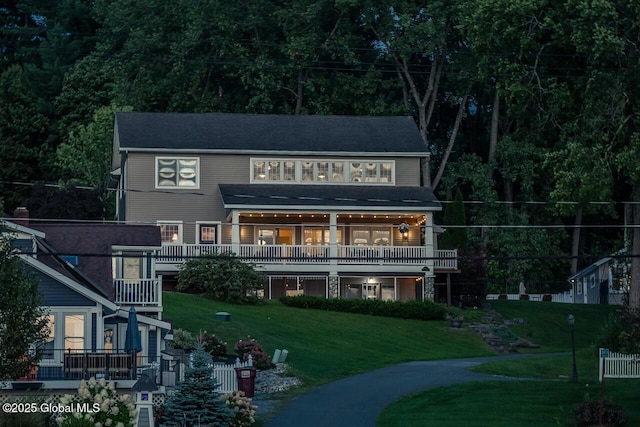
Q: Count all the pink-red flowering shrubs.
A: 2